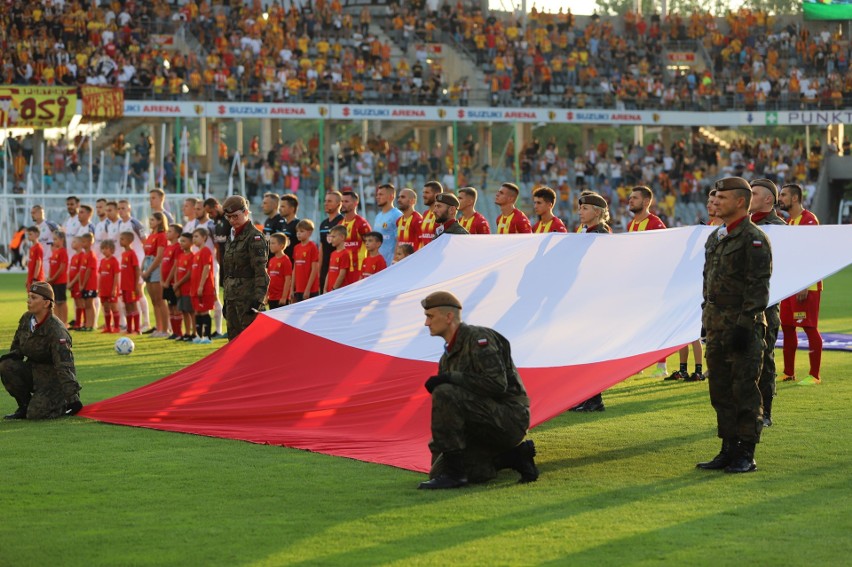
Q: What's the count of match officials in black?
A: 3